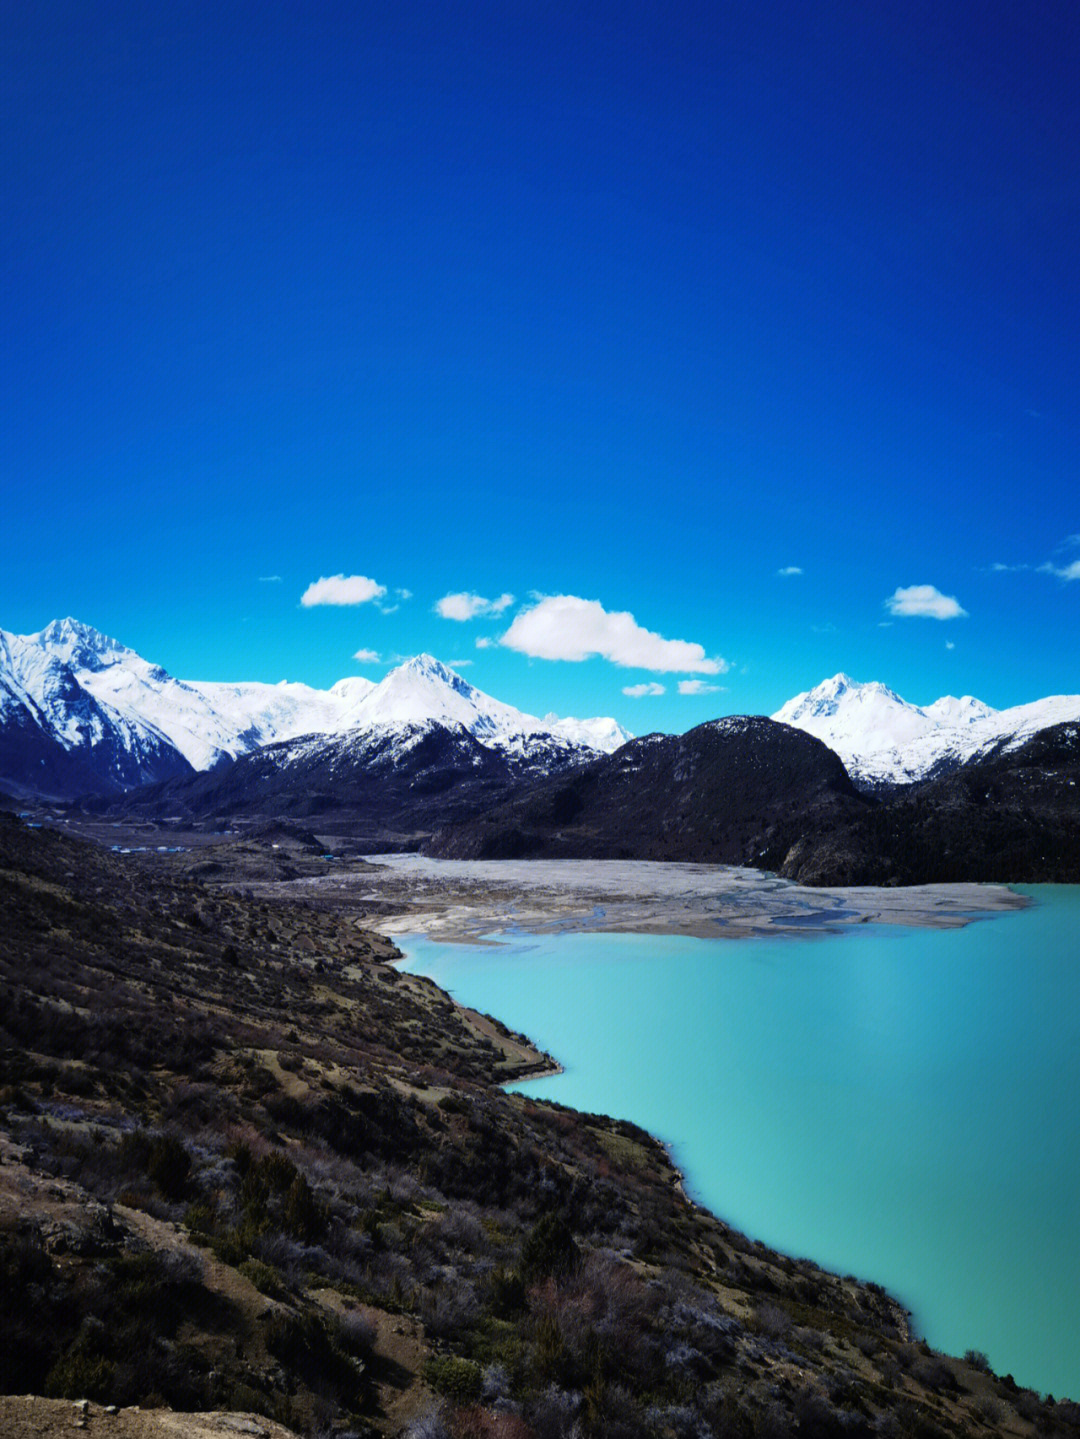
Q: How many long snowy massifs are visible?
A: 2